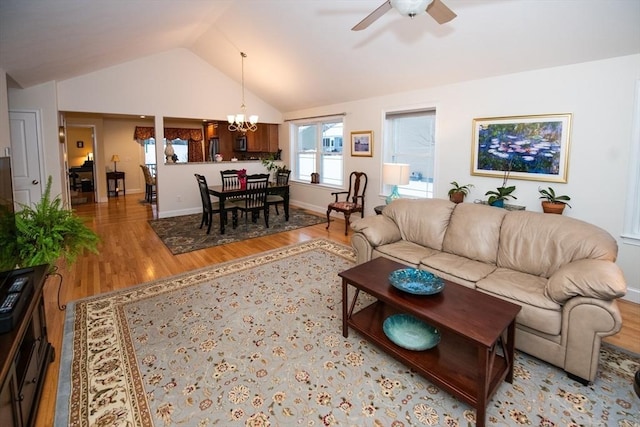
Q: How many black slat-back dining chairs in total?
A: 4